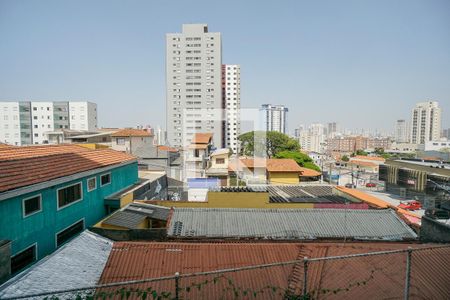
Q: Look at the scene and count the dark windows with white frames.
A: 6